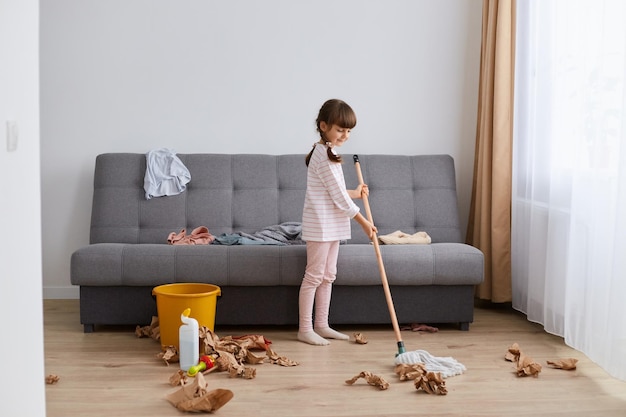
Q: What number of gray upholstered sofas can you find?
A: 1